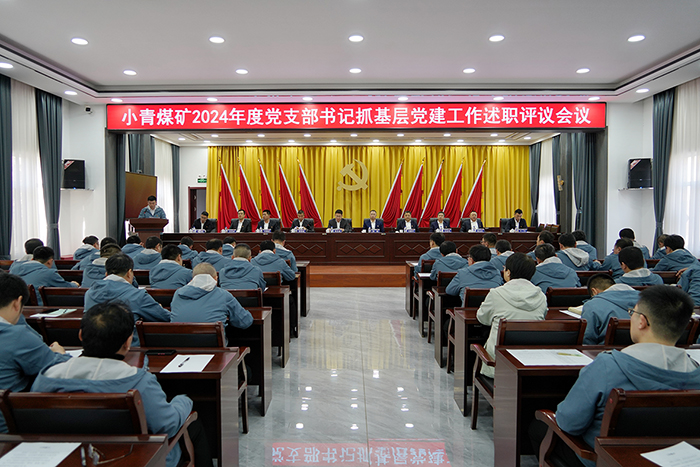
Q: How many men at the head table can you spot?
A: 10